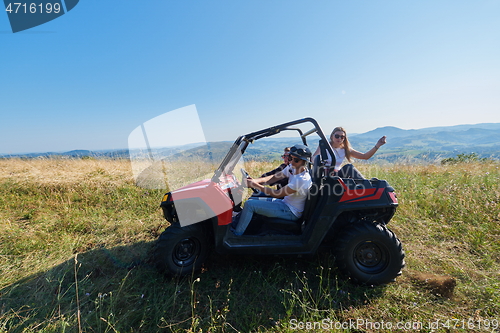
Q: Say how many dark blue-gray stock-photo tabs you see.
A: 1